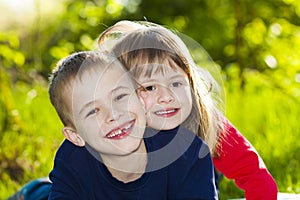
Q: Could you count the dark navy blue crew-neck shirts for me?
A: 1